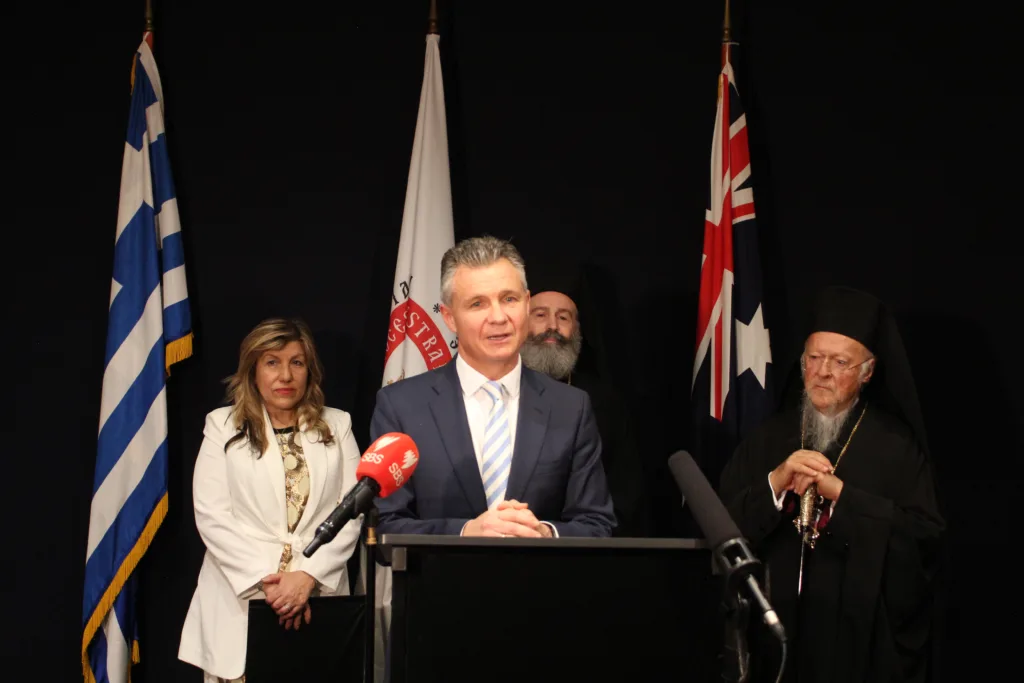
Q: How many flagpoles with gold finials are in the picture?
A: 3